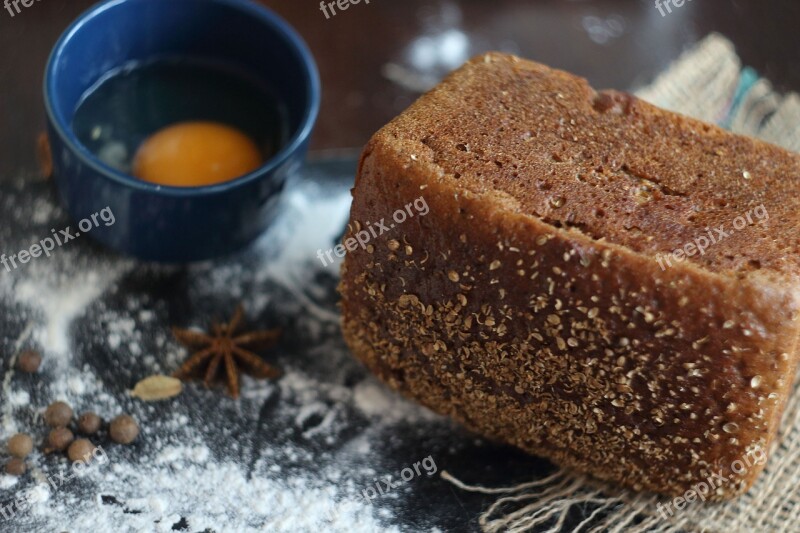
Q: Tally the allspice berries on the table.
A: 8